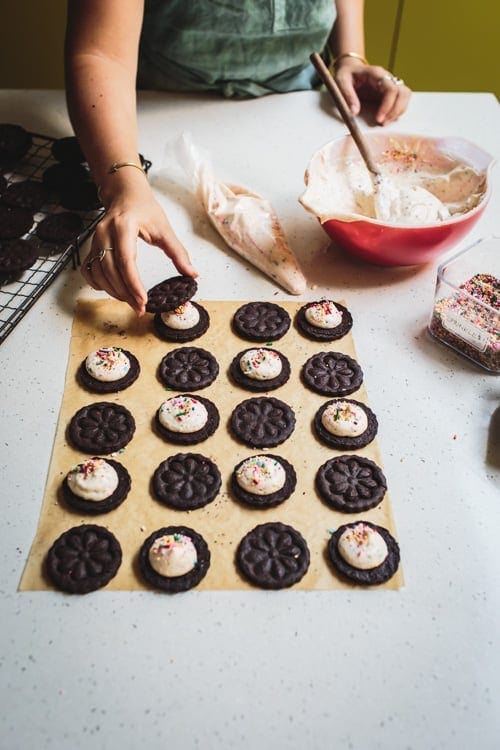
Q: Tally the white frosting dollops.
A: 10